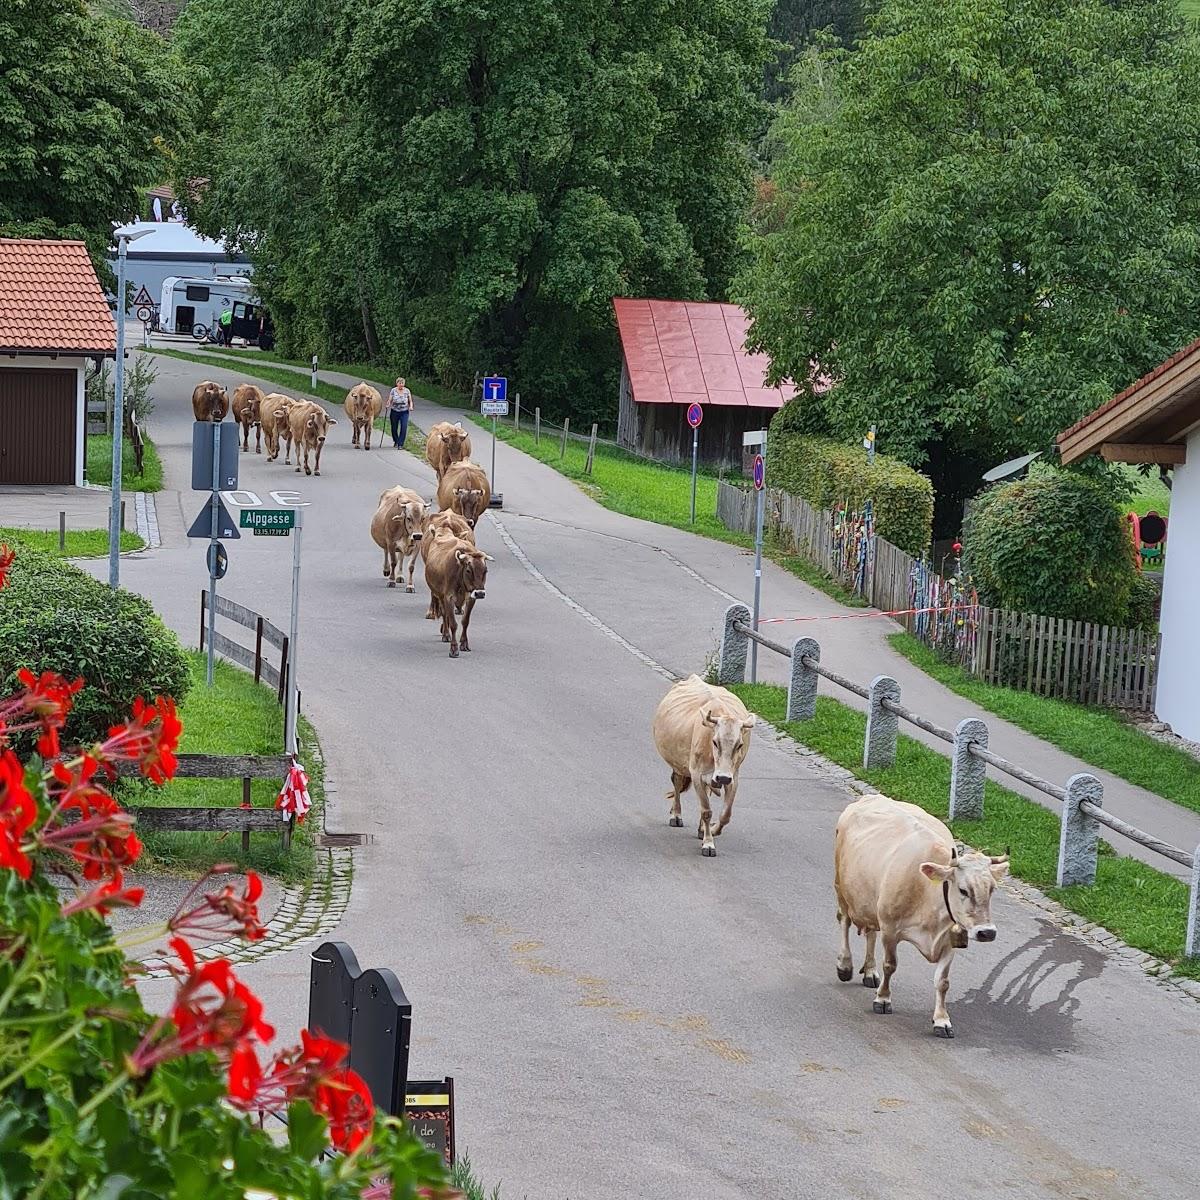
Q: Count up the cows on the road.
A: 12